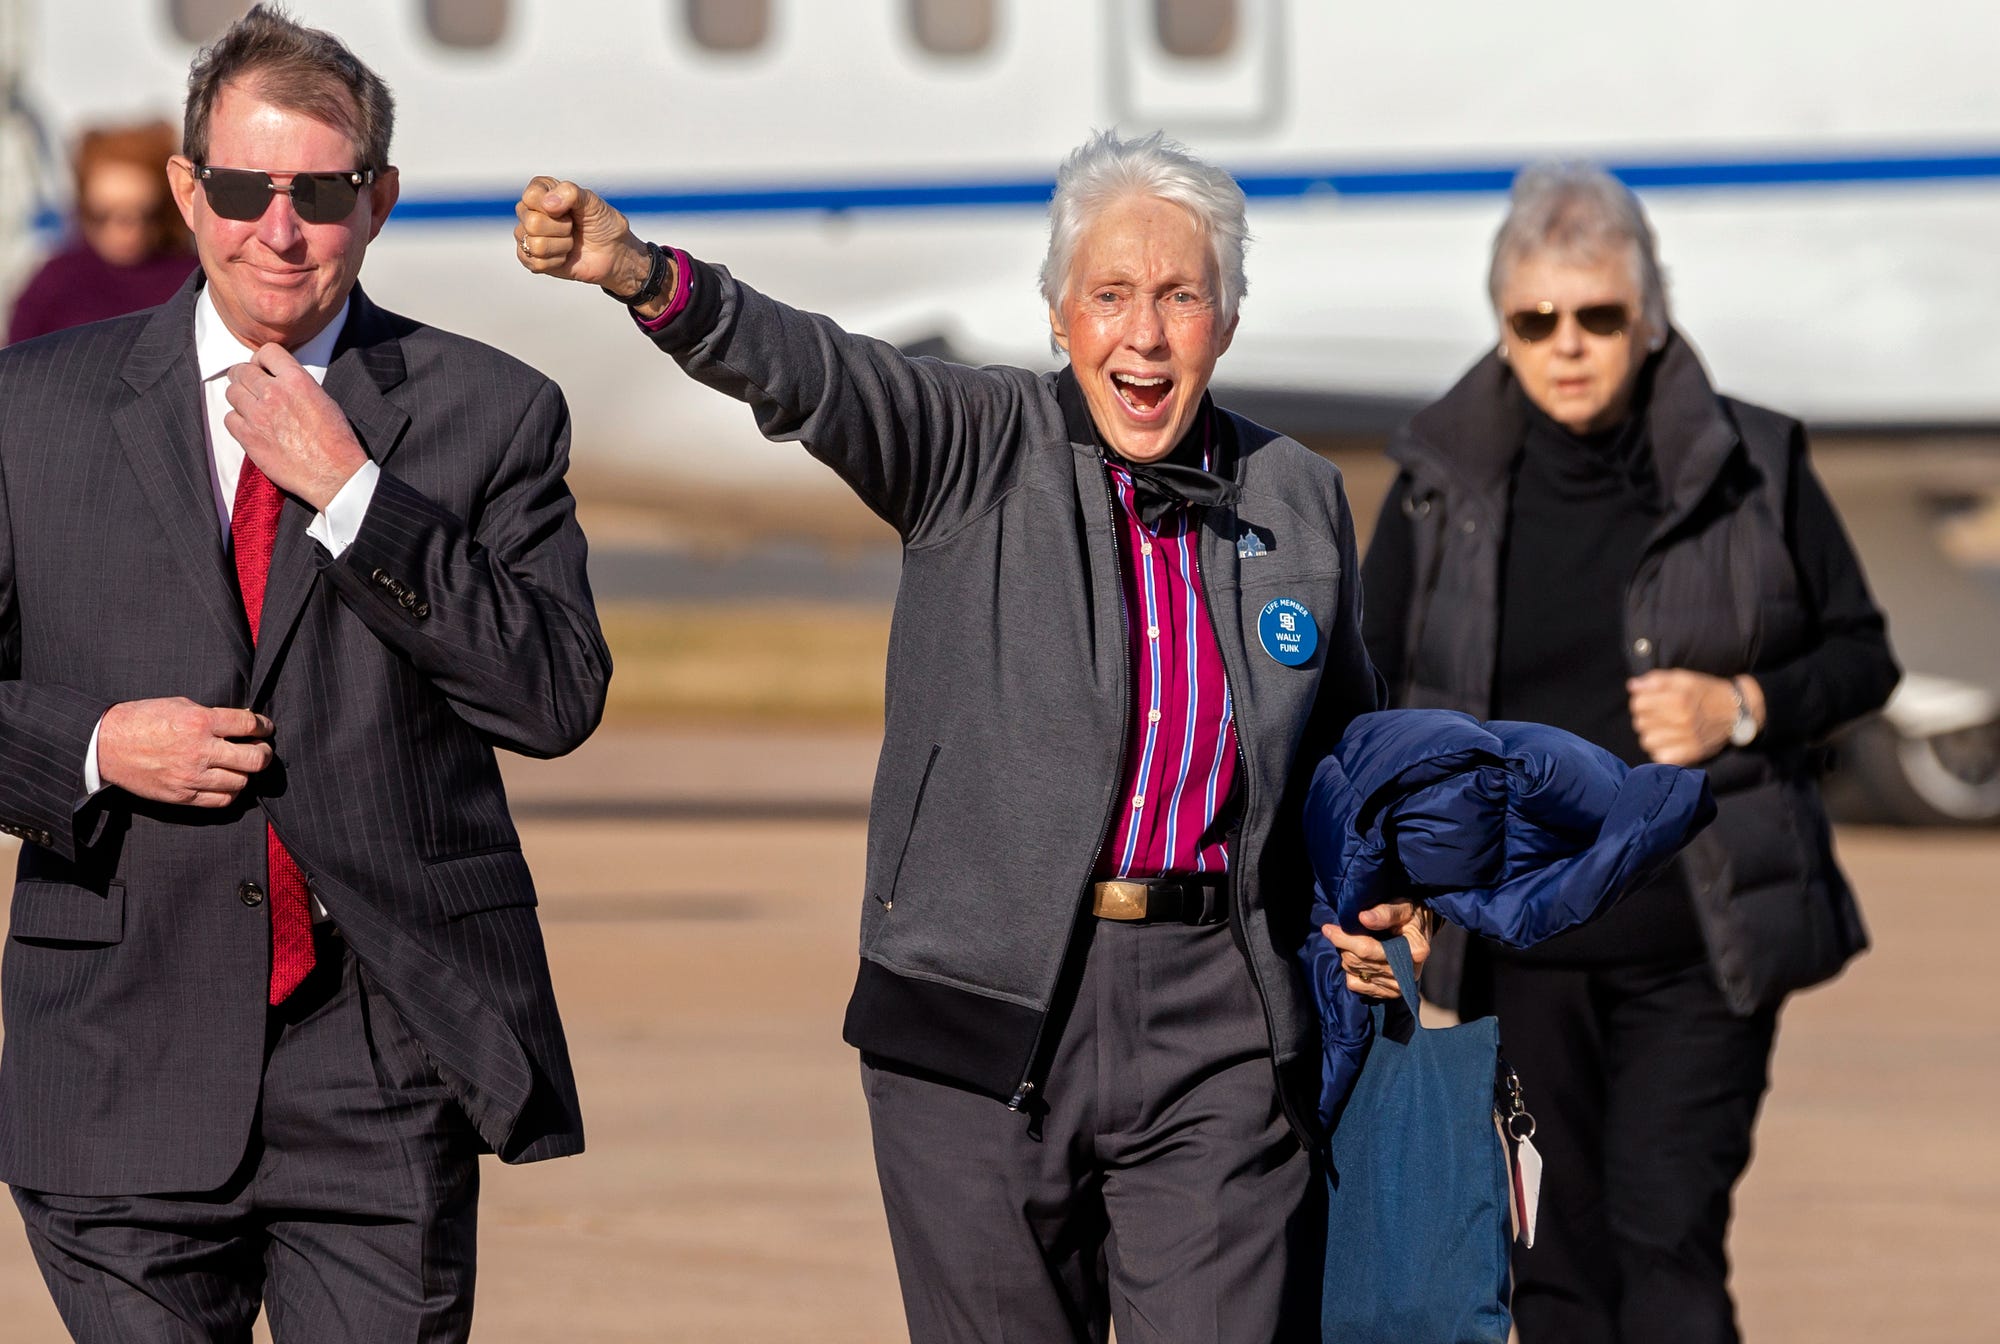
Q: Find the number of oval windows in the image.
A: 5